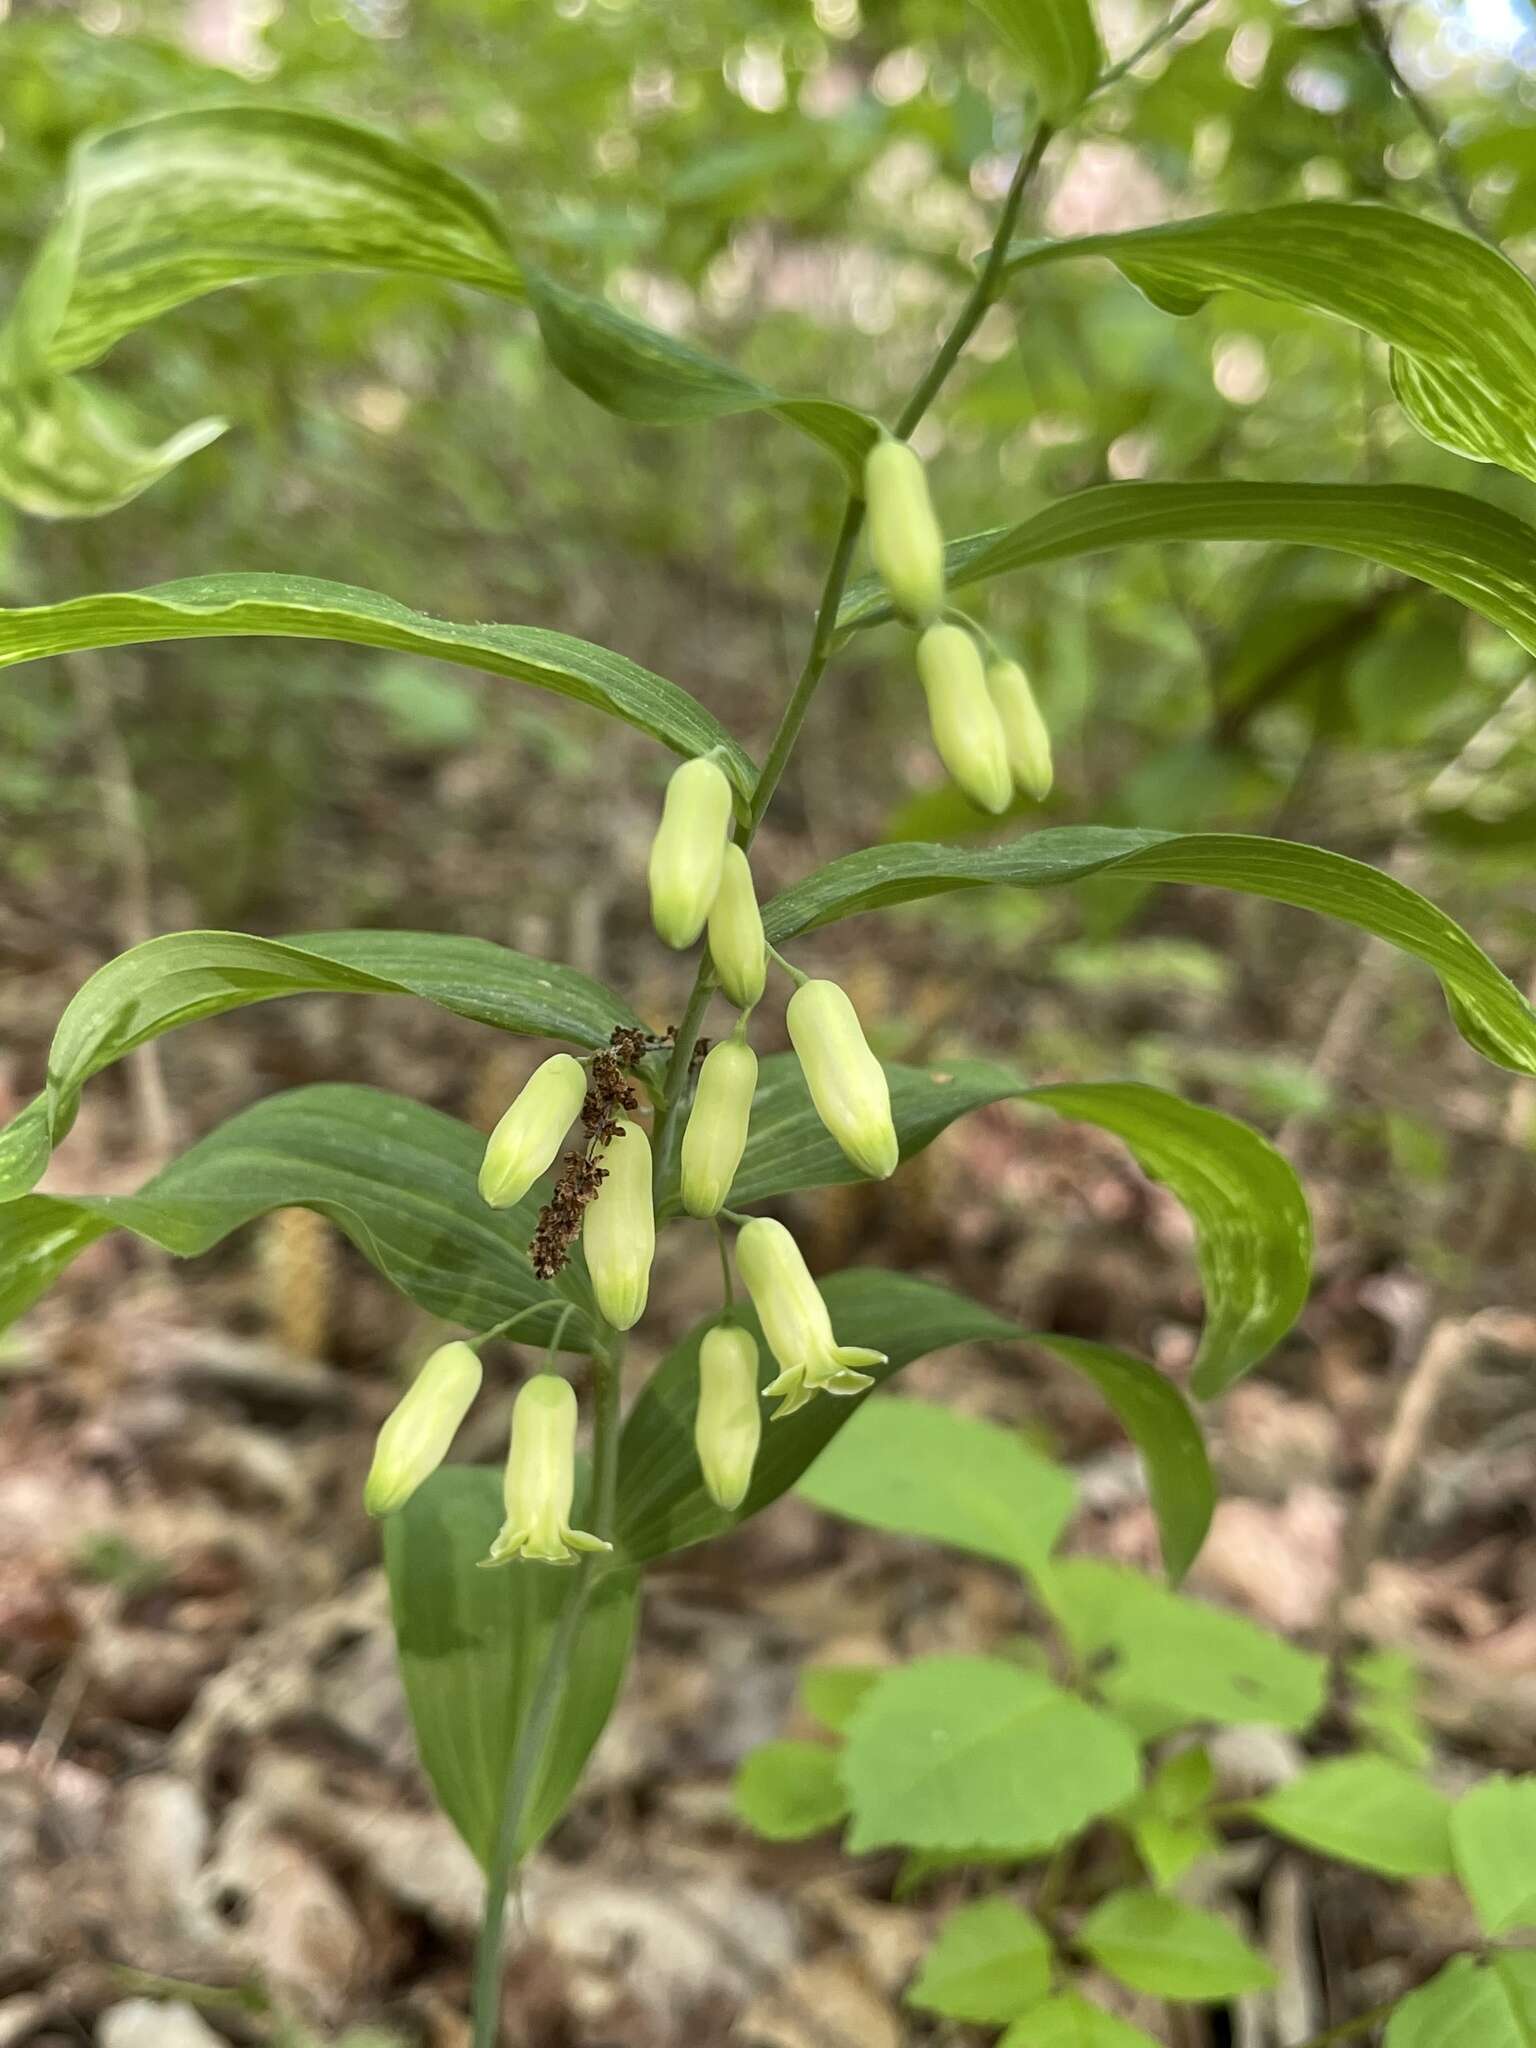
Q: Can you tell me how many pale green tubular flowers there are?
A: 13